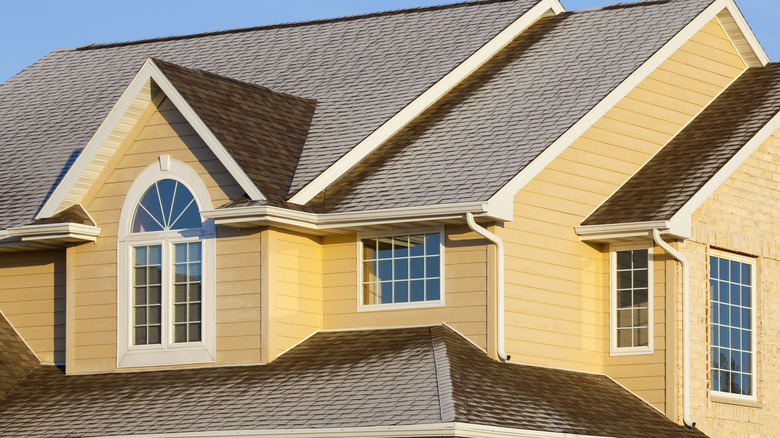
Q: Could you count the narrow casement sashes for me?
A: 3